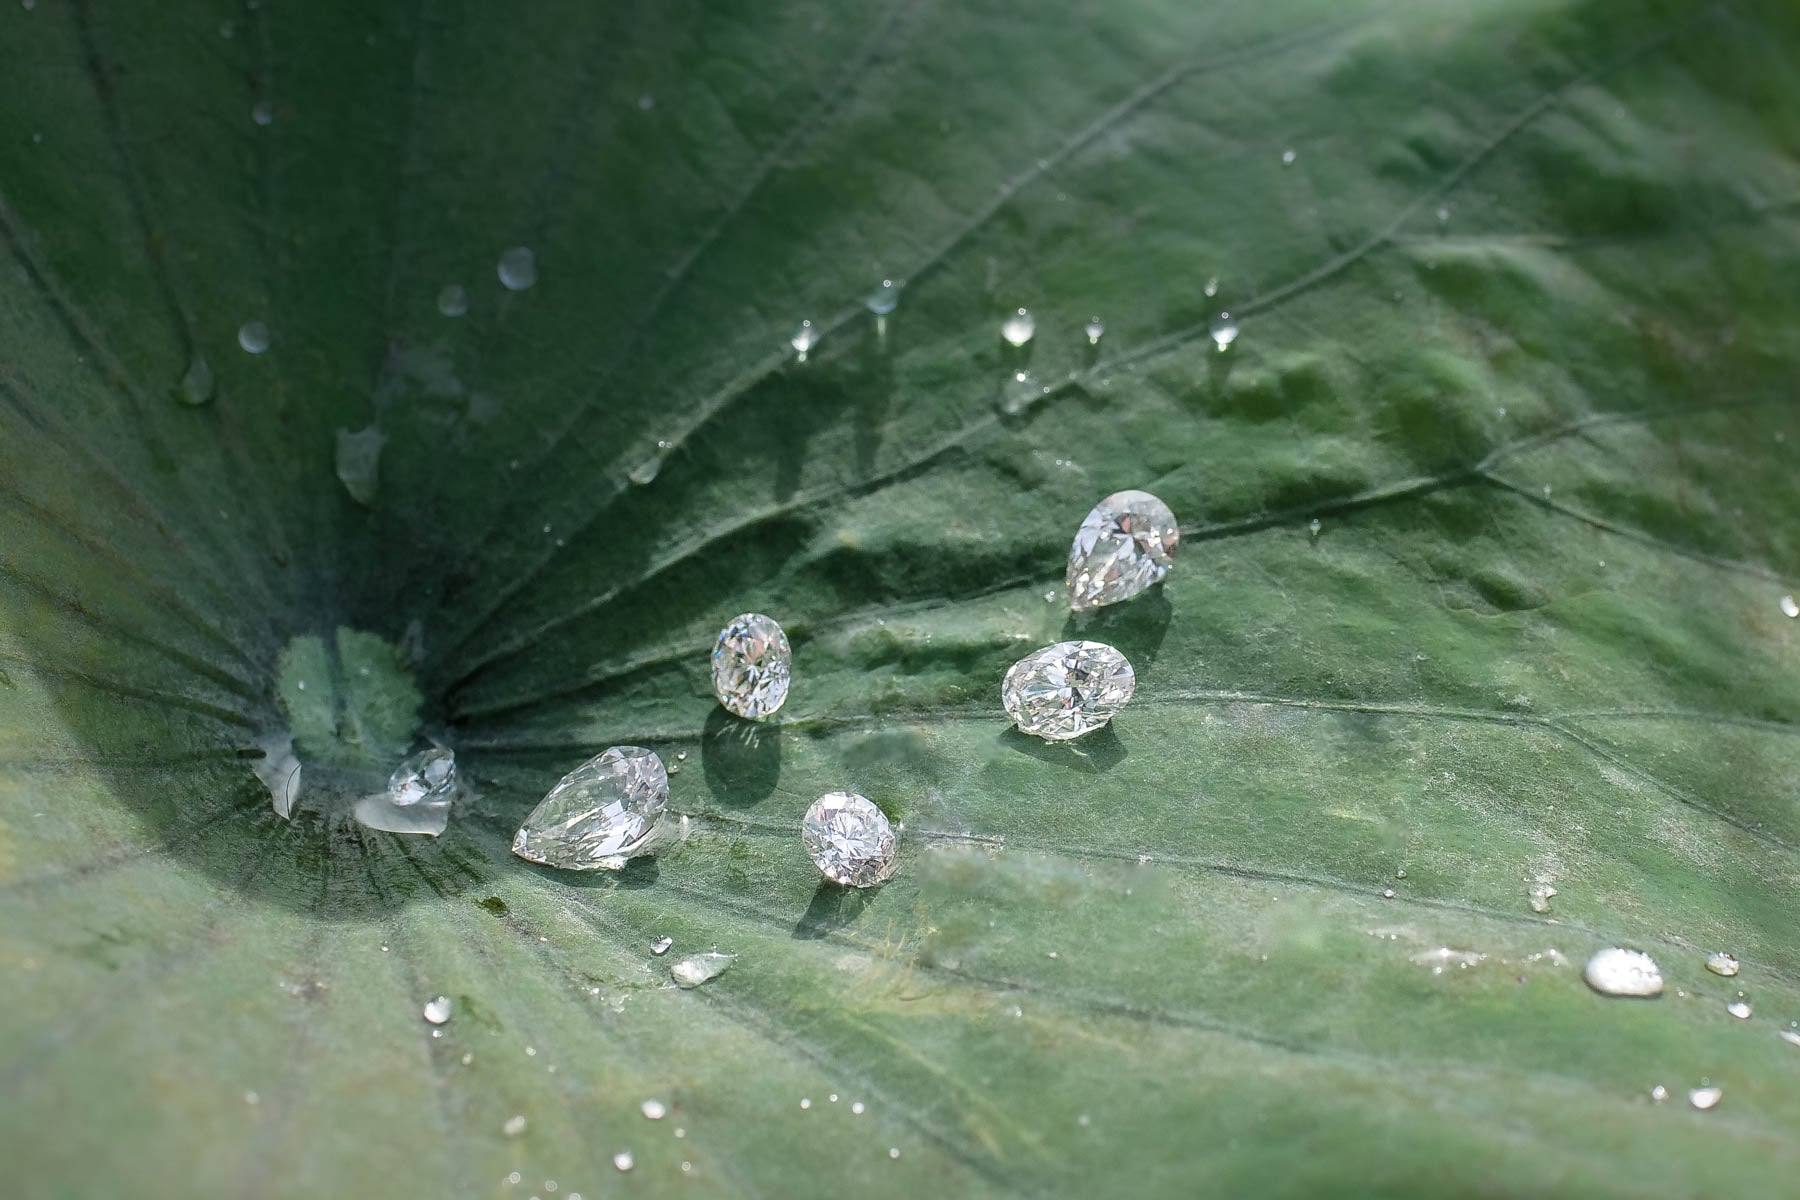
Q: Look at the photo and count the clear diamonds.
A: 6